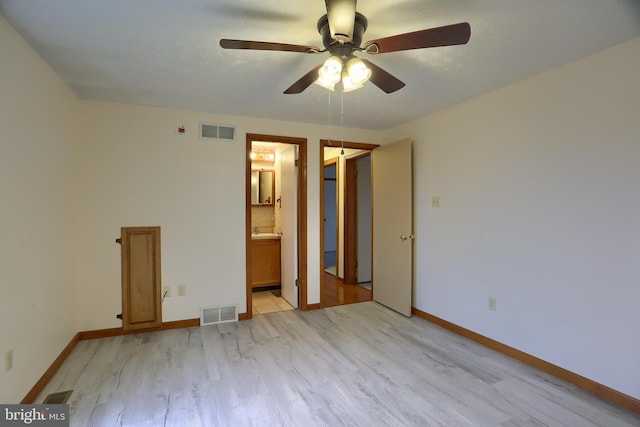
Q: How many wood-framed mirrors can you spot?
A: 1